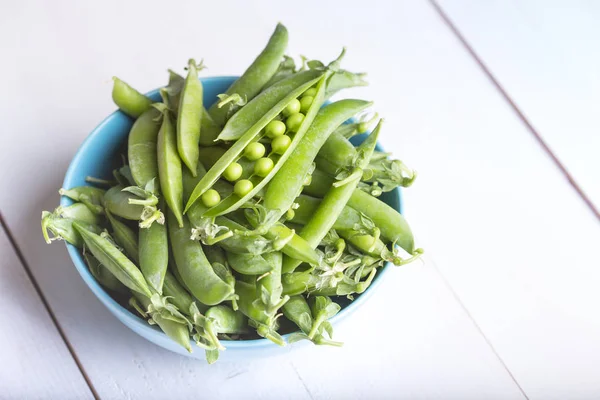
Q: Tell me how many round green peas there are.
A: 11